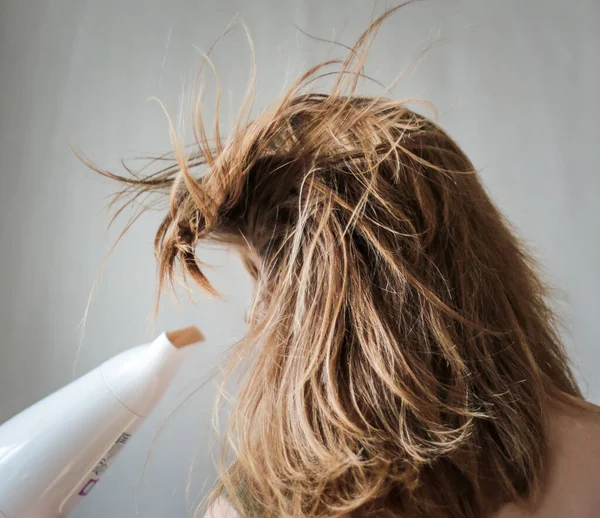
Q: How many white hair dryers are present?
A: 1